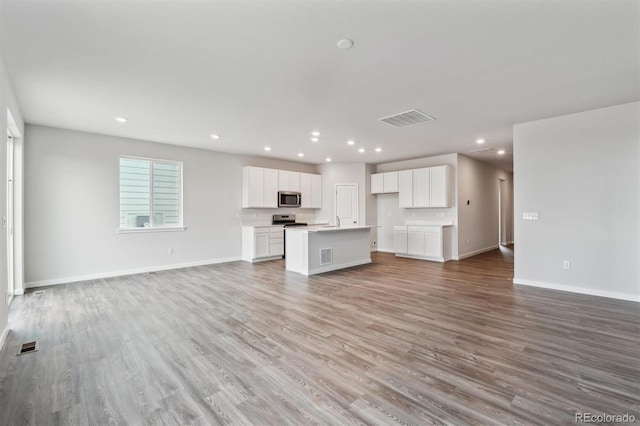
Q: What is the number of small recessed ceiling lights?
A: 12